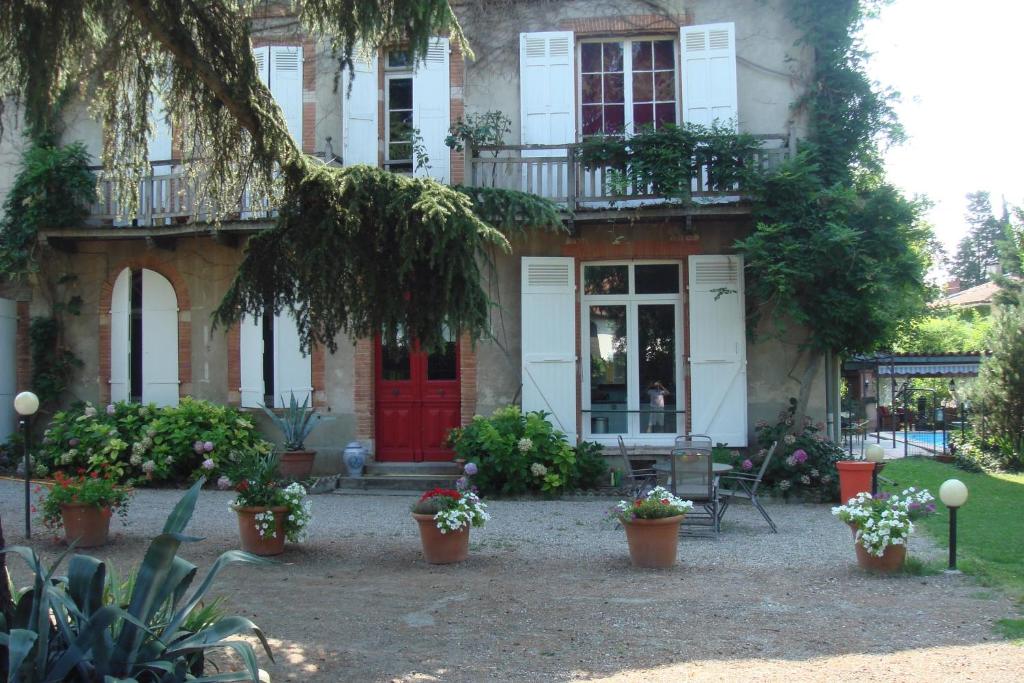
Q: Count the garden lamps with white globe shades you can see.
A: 3